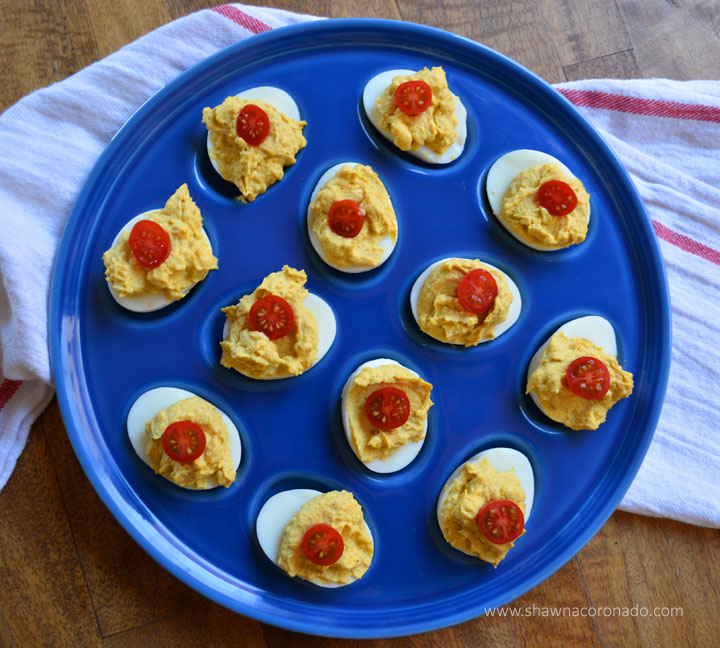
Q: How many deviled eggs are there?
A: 12